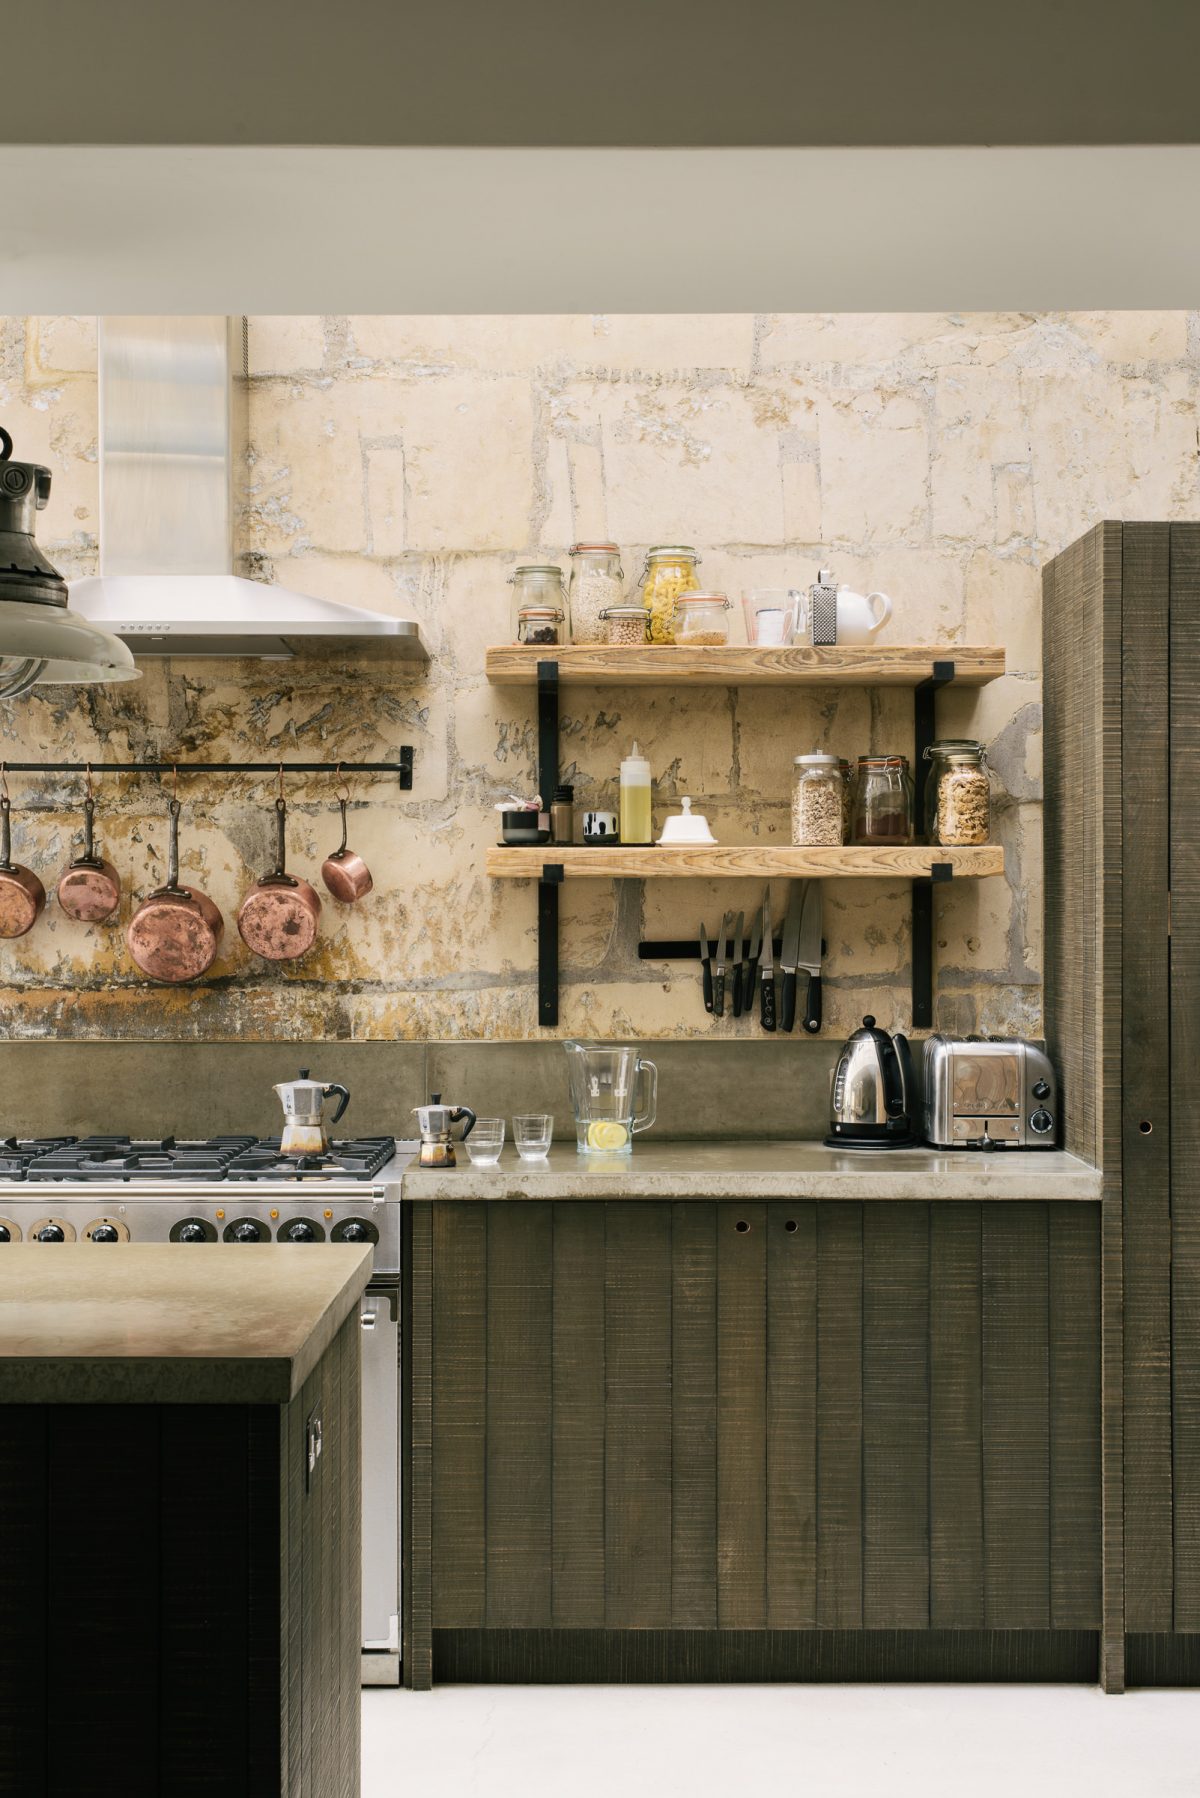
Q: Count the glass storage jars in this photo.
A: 11